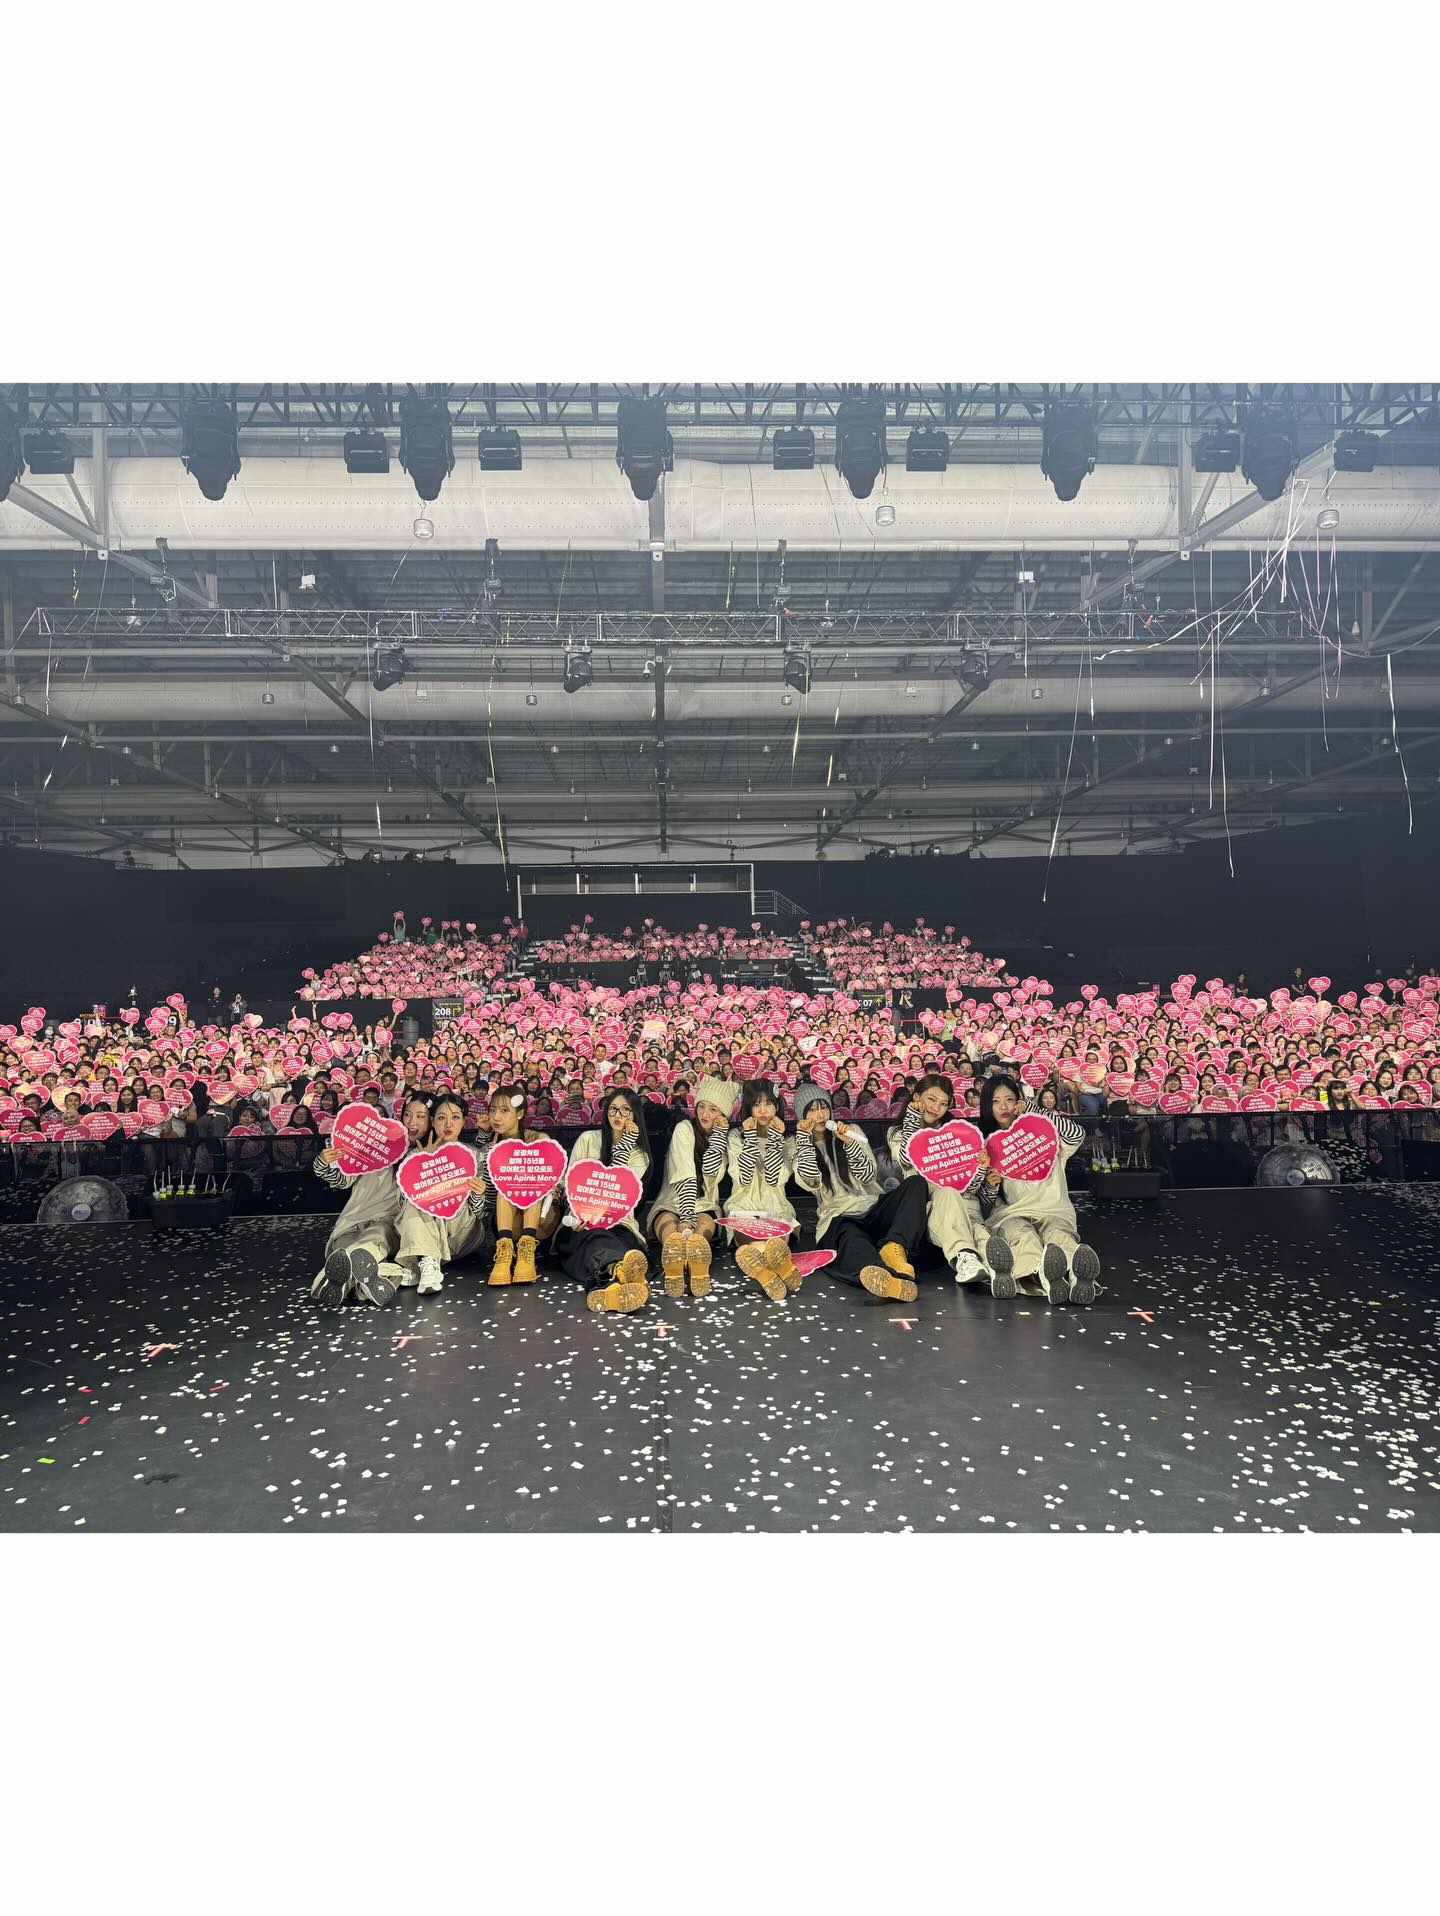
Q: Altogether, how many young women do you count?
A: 9